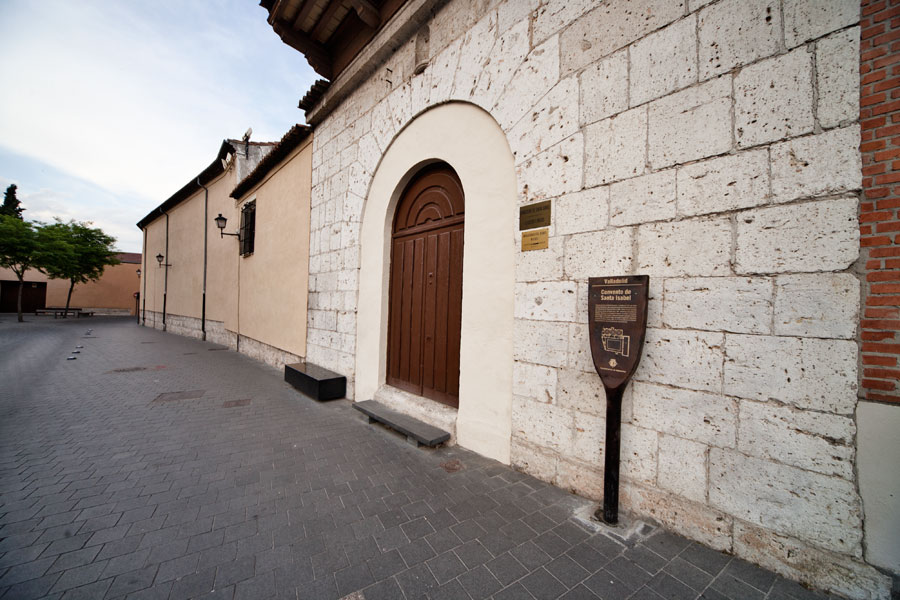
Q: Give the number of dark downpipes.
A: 3